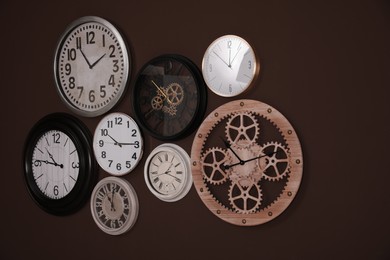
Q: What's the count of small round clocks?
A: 4